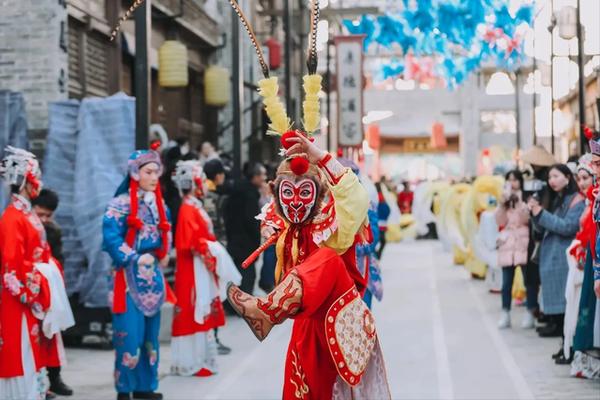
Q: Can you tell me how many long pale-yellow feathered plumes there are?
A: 2